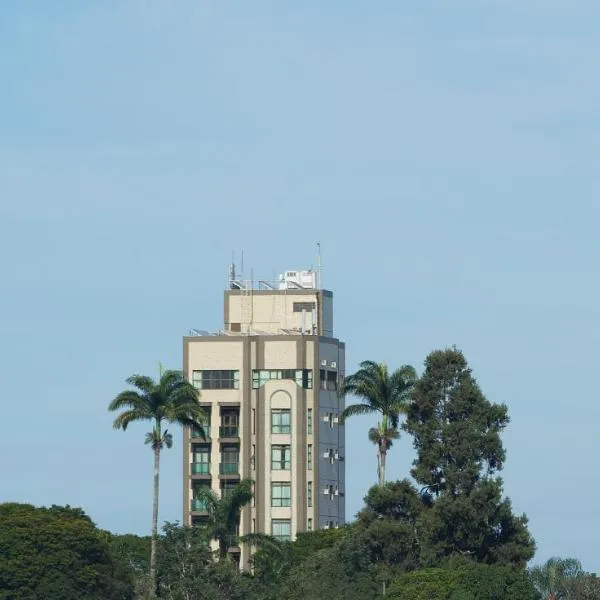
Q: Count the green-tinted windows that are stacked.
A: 4